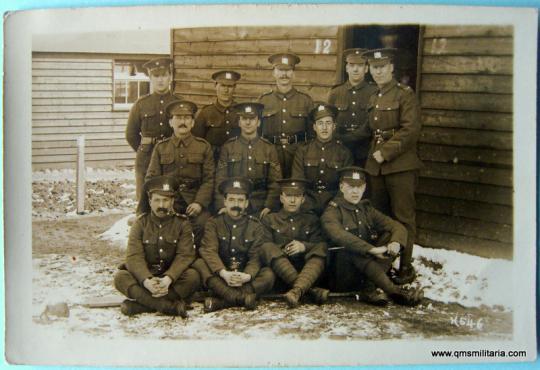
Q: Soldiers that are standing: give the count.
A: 5